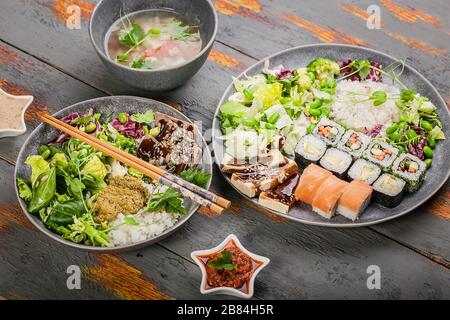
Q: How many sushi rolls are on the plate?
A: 11